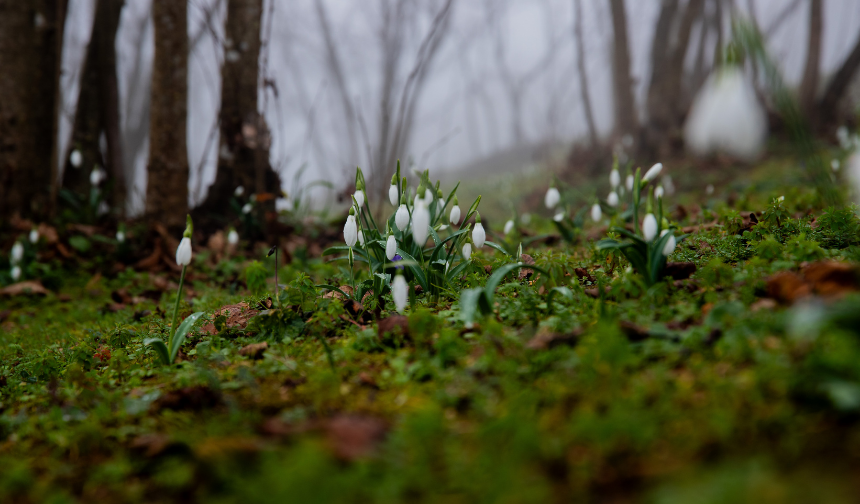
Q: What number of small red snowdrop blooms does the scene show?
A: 0